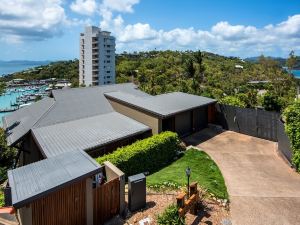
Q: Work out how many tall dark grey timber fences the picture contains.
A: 1